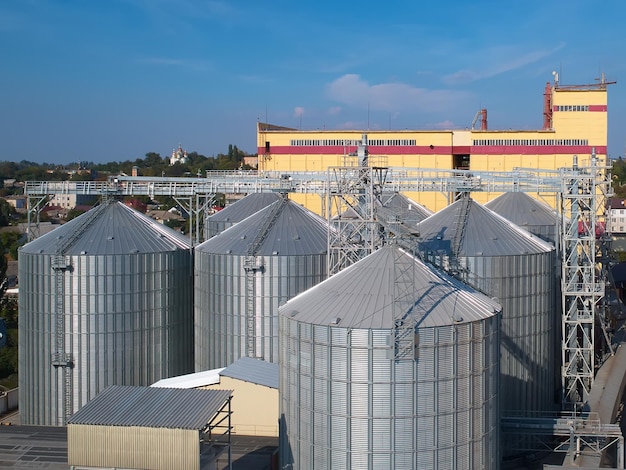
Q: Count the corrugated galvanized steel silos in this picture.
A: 7